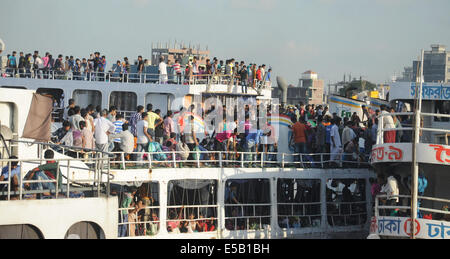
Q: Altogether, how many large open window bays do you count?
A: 5